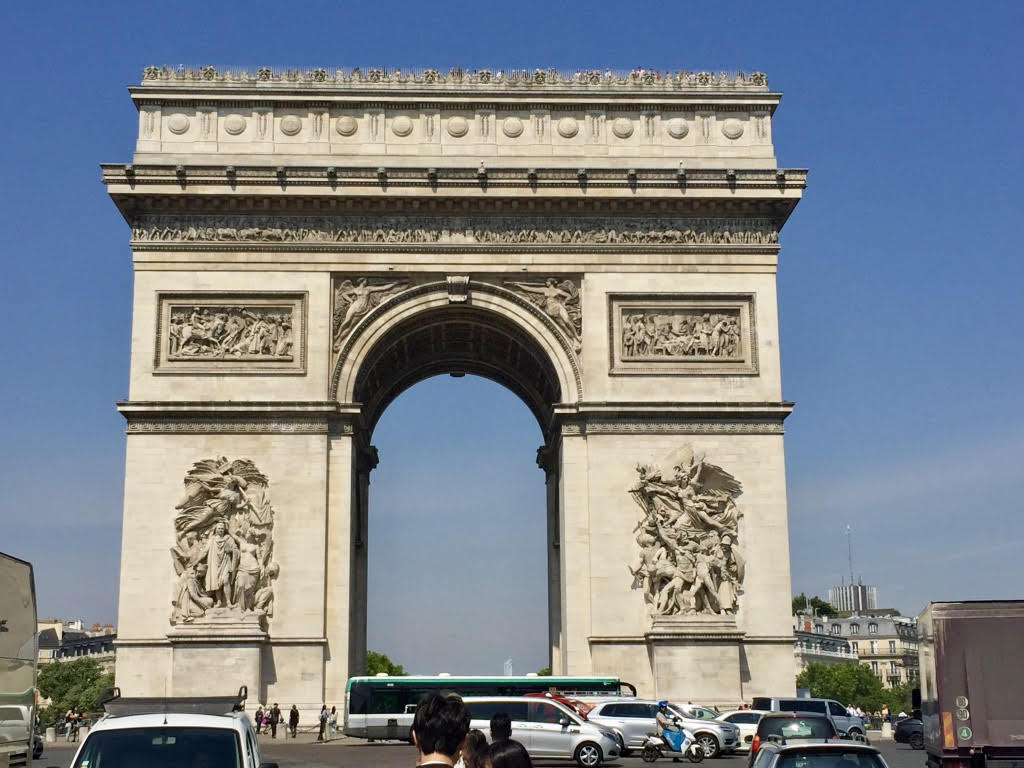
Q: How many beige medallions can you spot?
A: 11